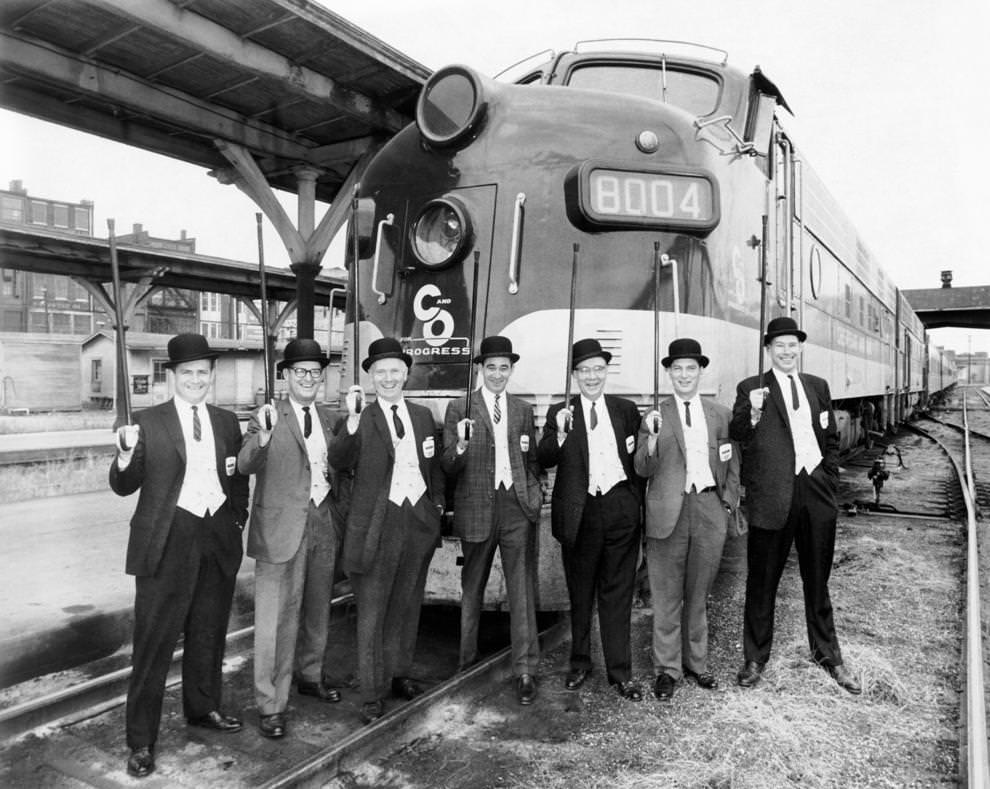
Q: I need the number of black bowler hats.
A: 7